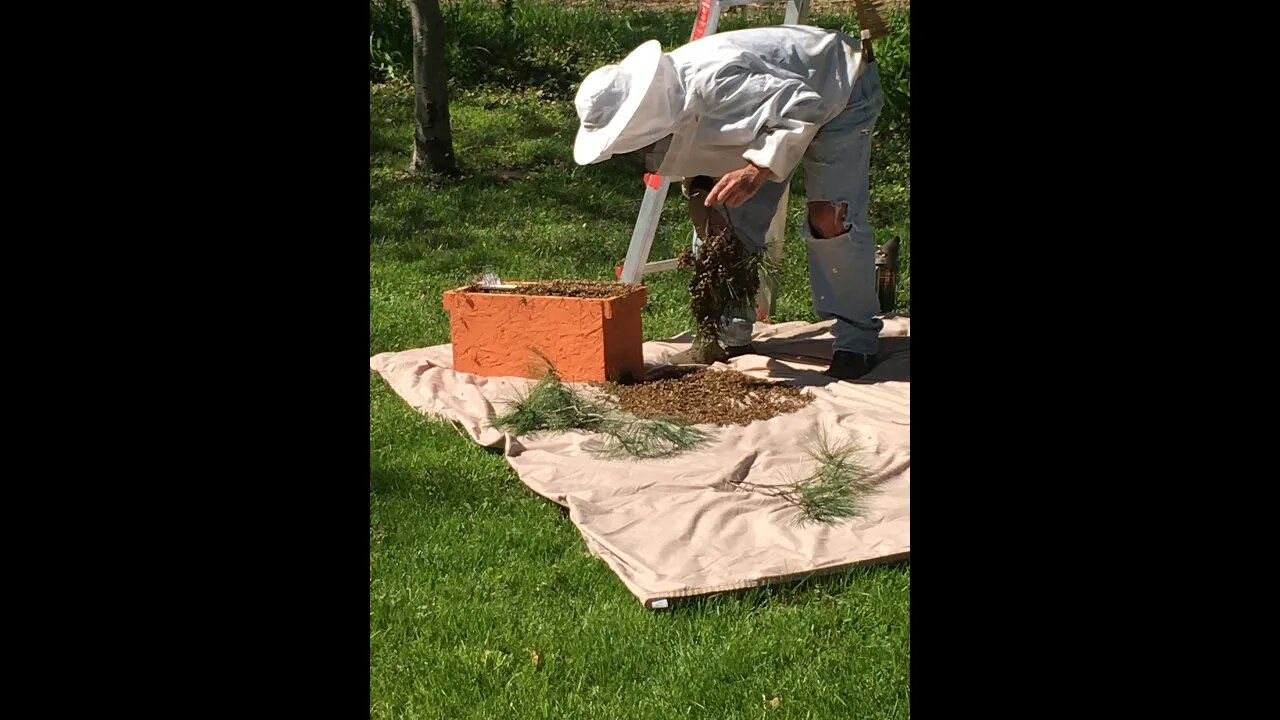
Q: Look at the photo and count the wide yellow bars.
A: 0